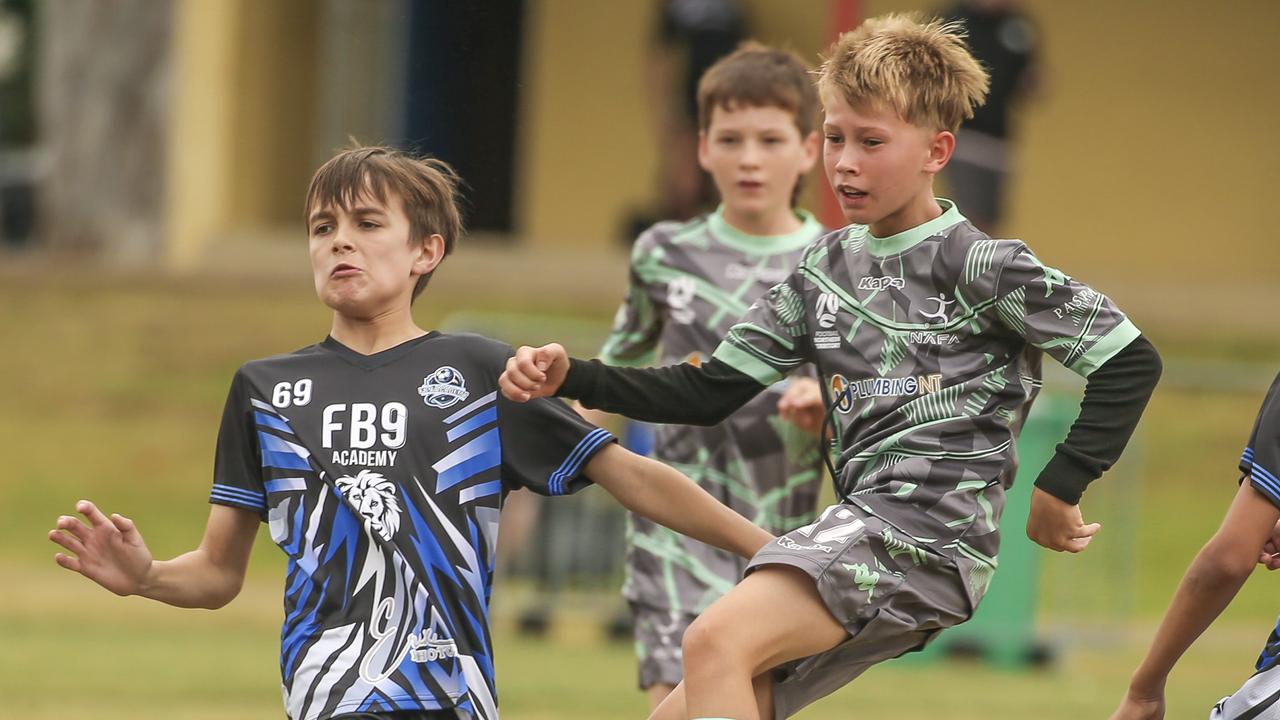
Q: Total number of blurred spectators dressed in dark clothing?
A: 2